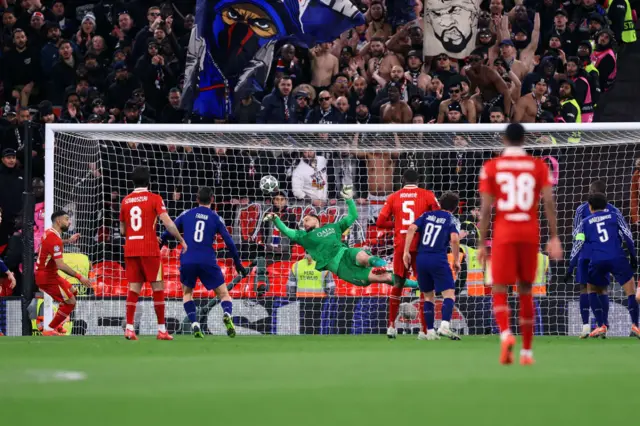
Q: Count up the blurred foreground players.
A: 1